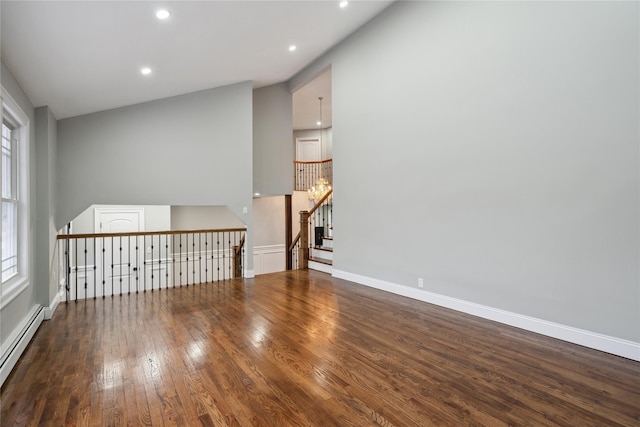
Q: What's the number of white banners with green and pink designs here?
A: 0